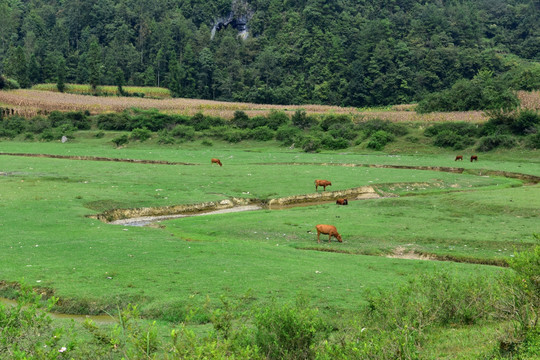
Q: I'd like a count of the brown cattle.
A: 6